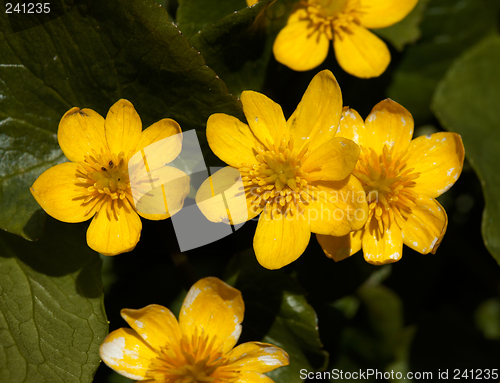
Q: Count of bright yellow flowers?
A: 5